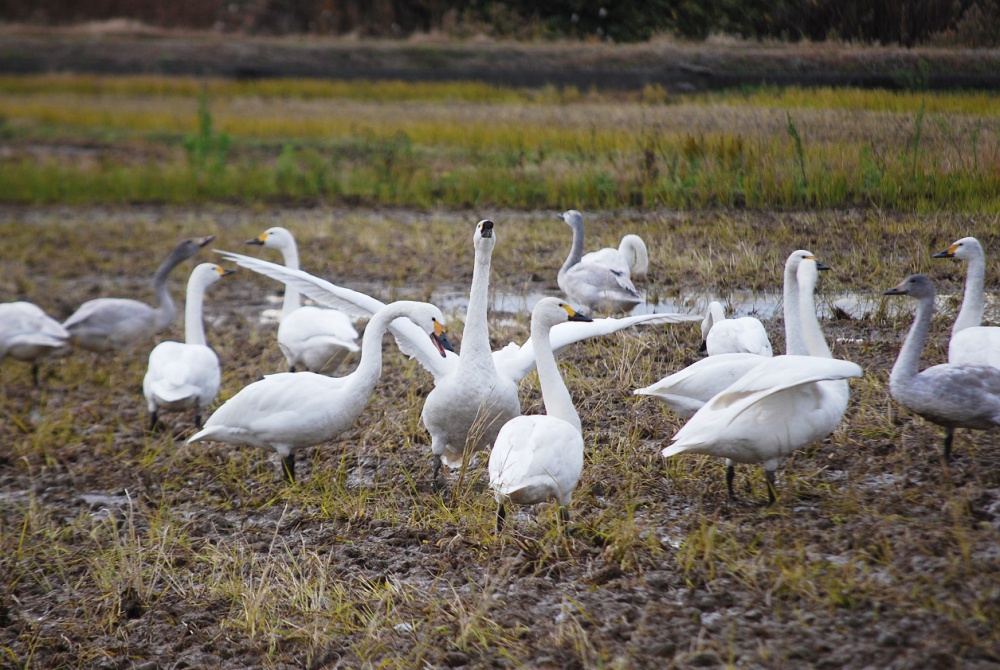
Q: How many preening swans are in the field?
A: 2